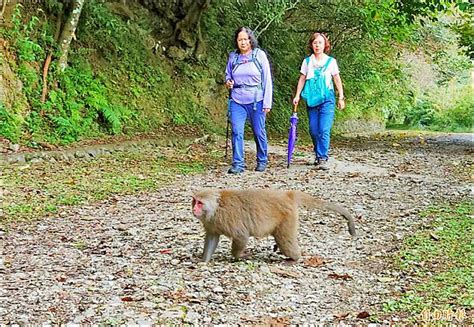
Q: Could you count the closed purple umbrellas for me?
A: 1